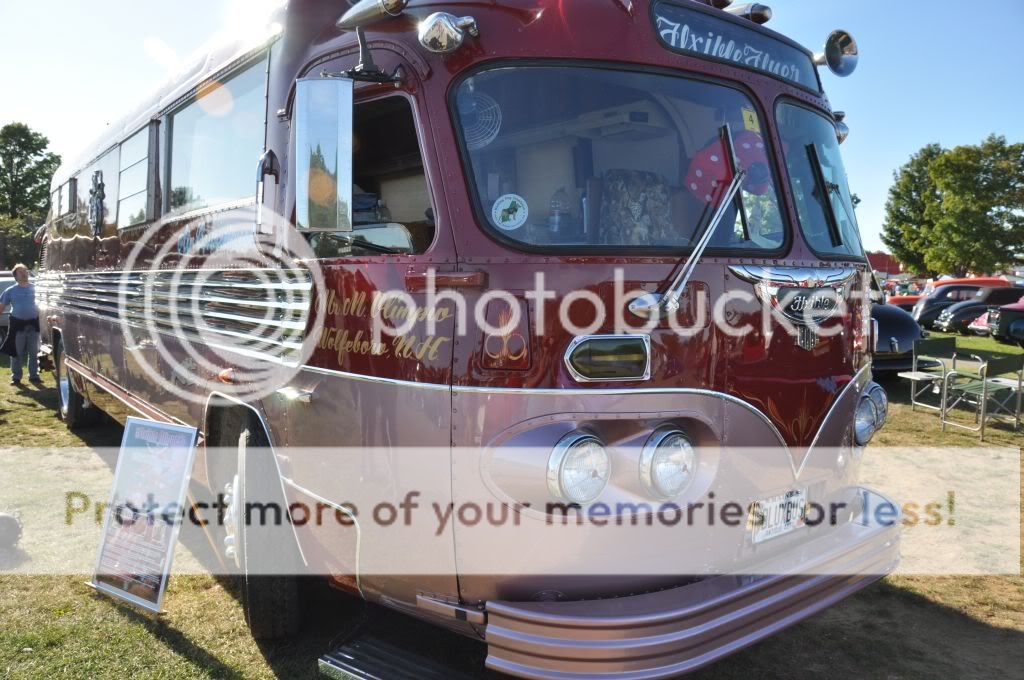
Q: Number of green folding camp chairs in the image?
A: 2